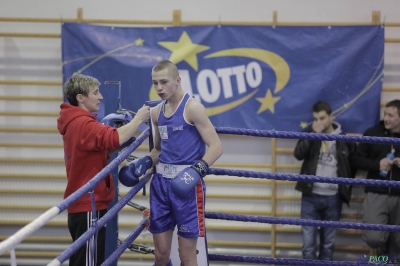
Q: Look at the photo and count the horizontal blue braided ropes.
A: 4